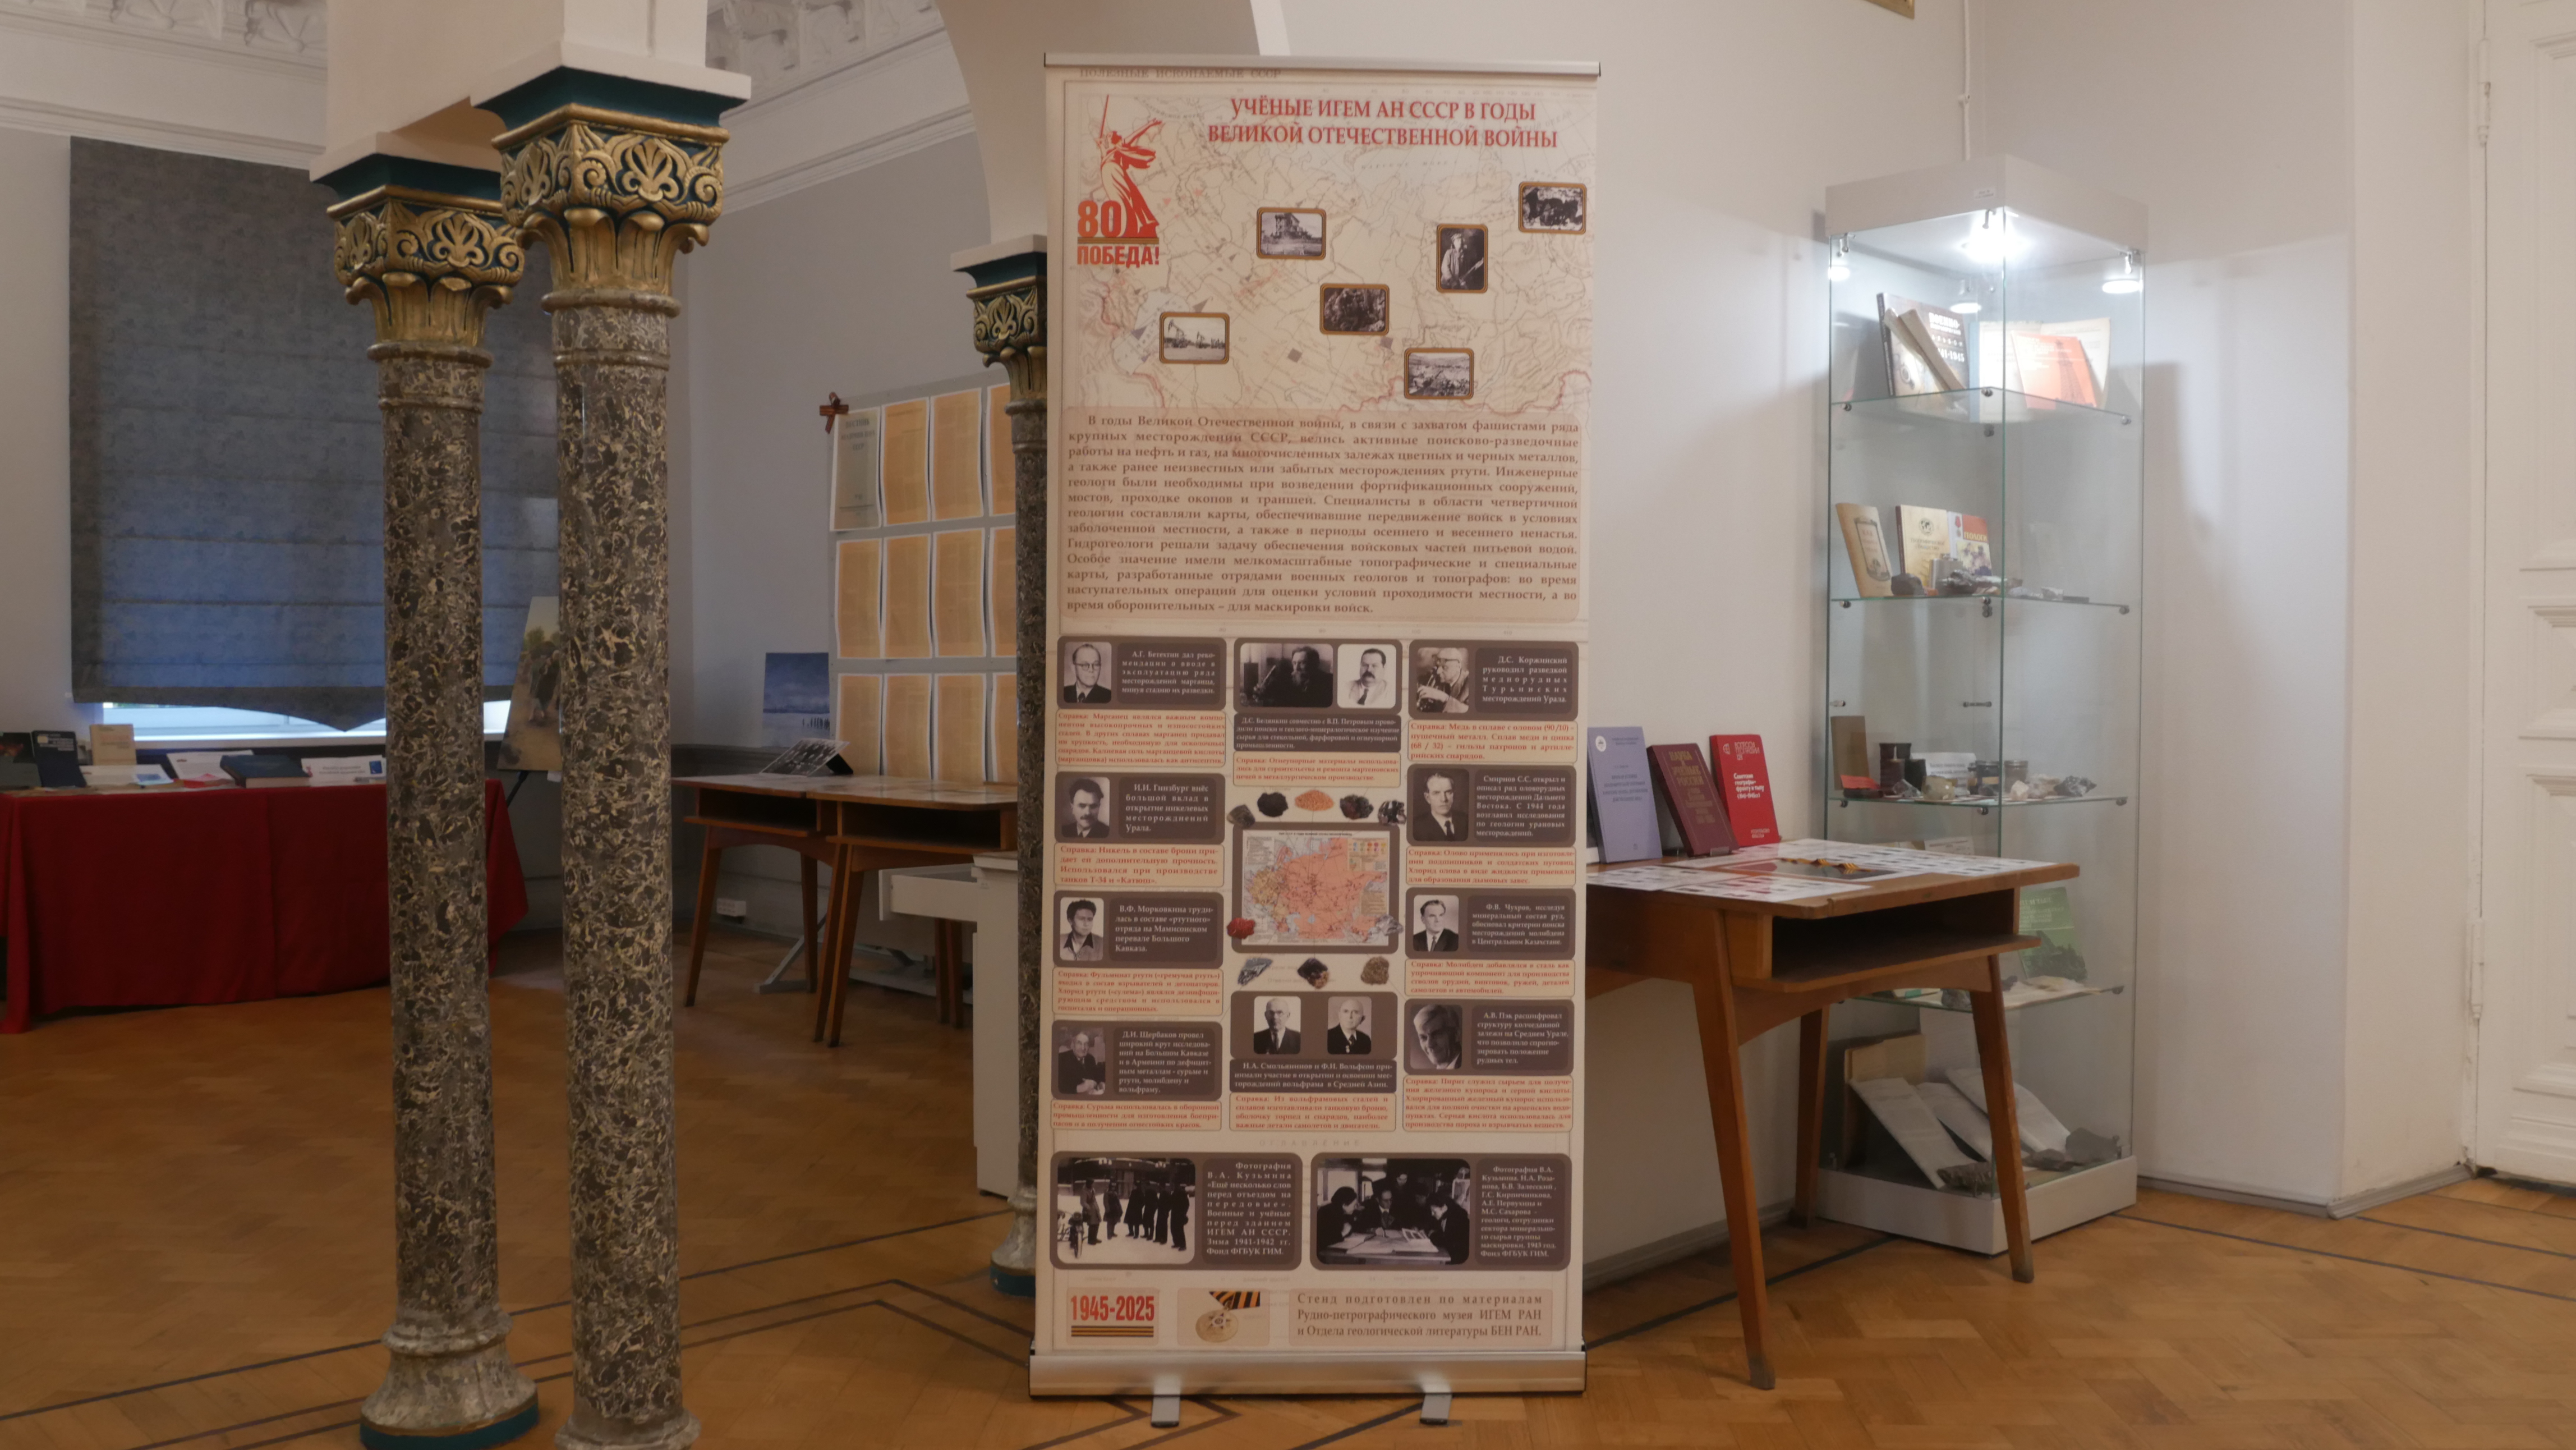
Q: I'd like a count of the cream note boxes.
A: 10